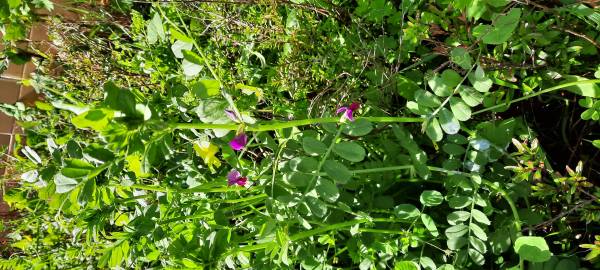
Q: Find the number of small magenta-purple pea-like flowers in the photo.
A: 3